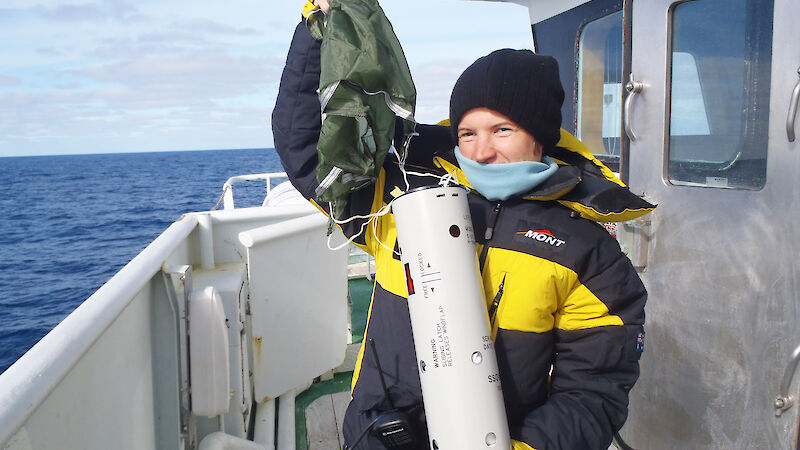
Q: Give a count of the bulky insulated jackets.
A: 1